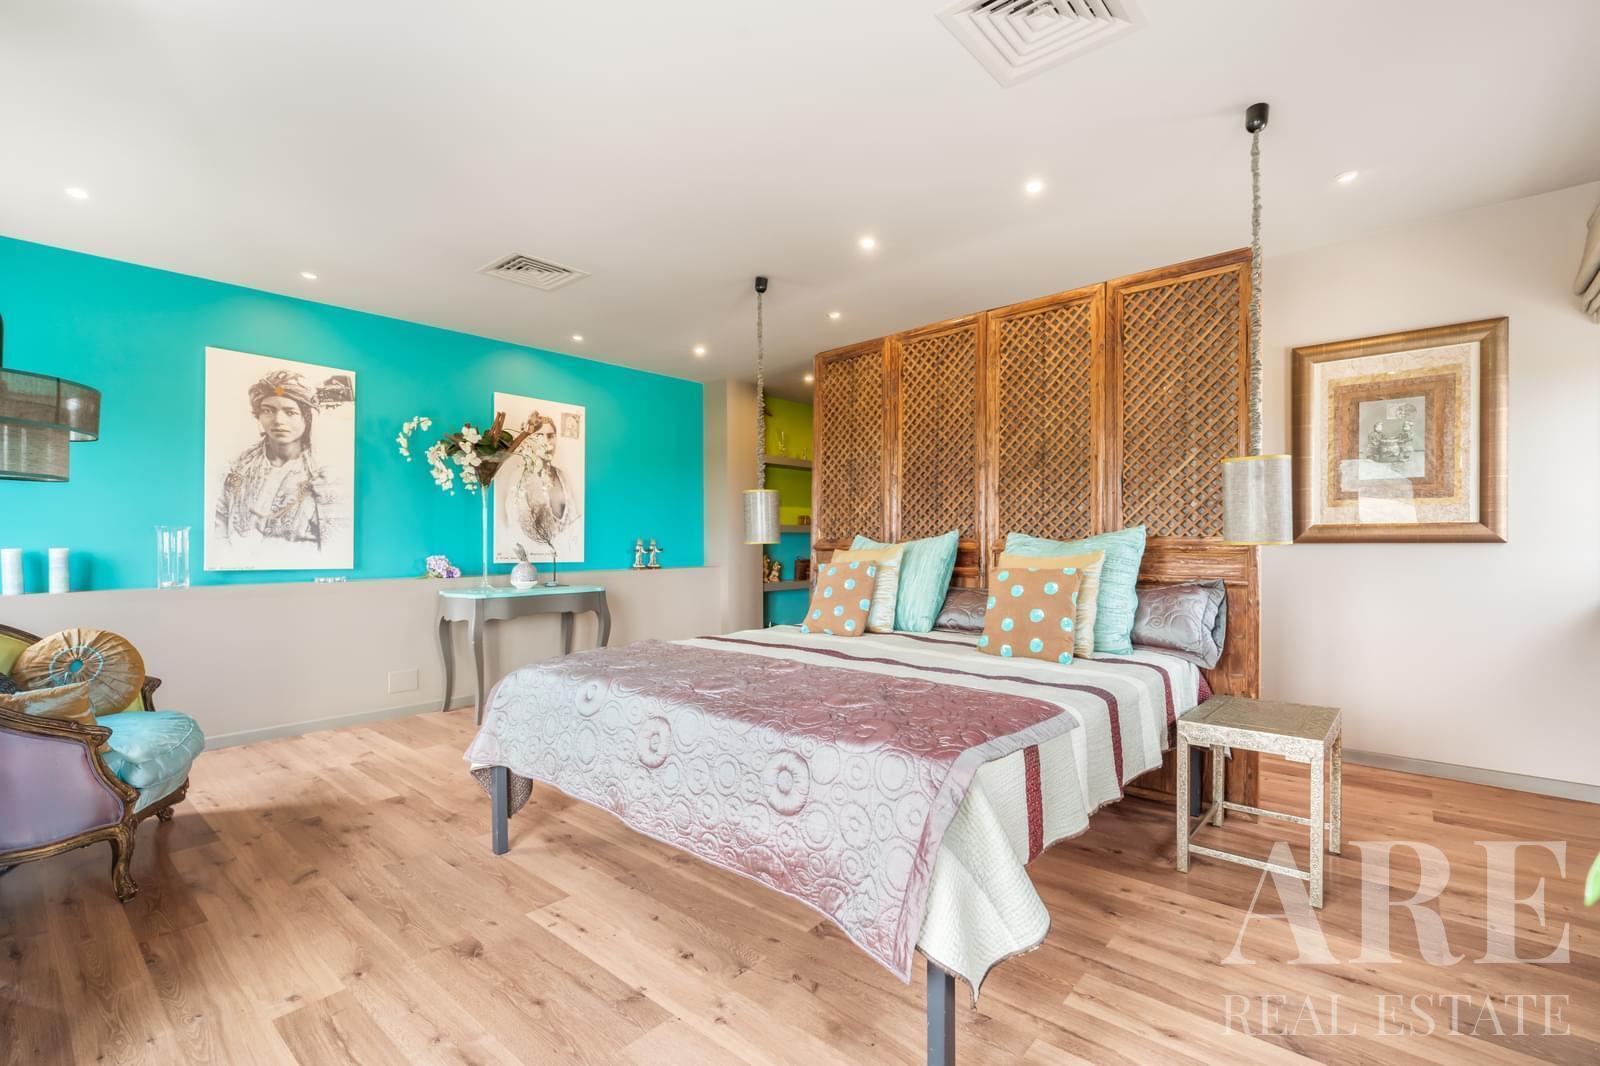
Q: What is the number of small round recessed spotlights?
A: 9